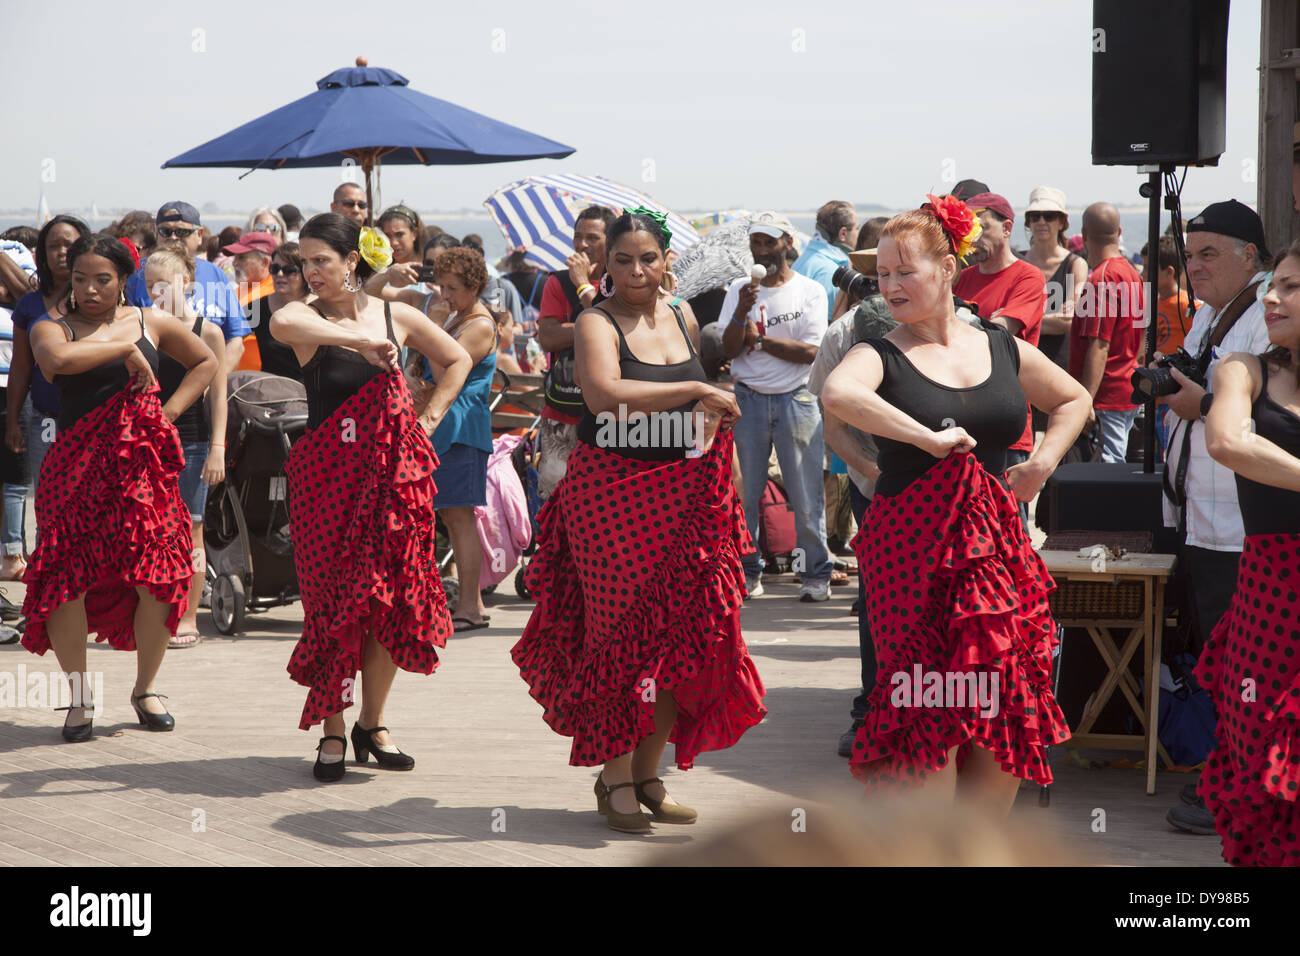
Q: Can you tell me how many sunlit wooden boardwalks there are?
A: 1